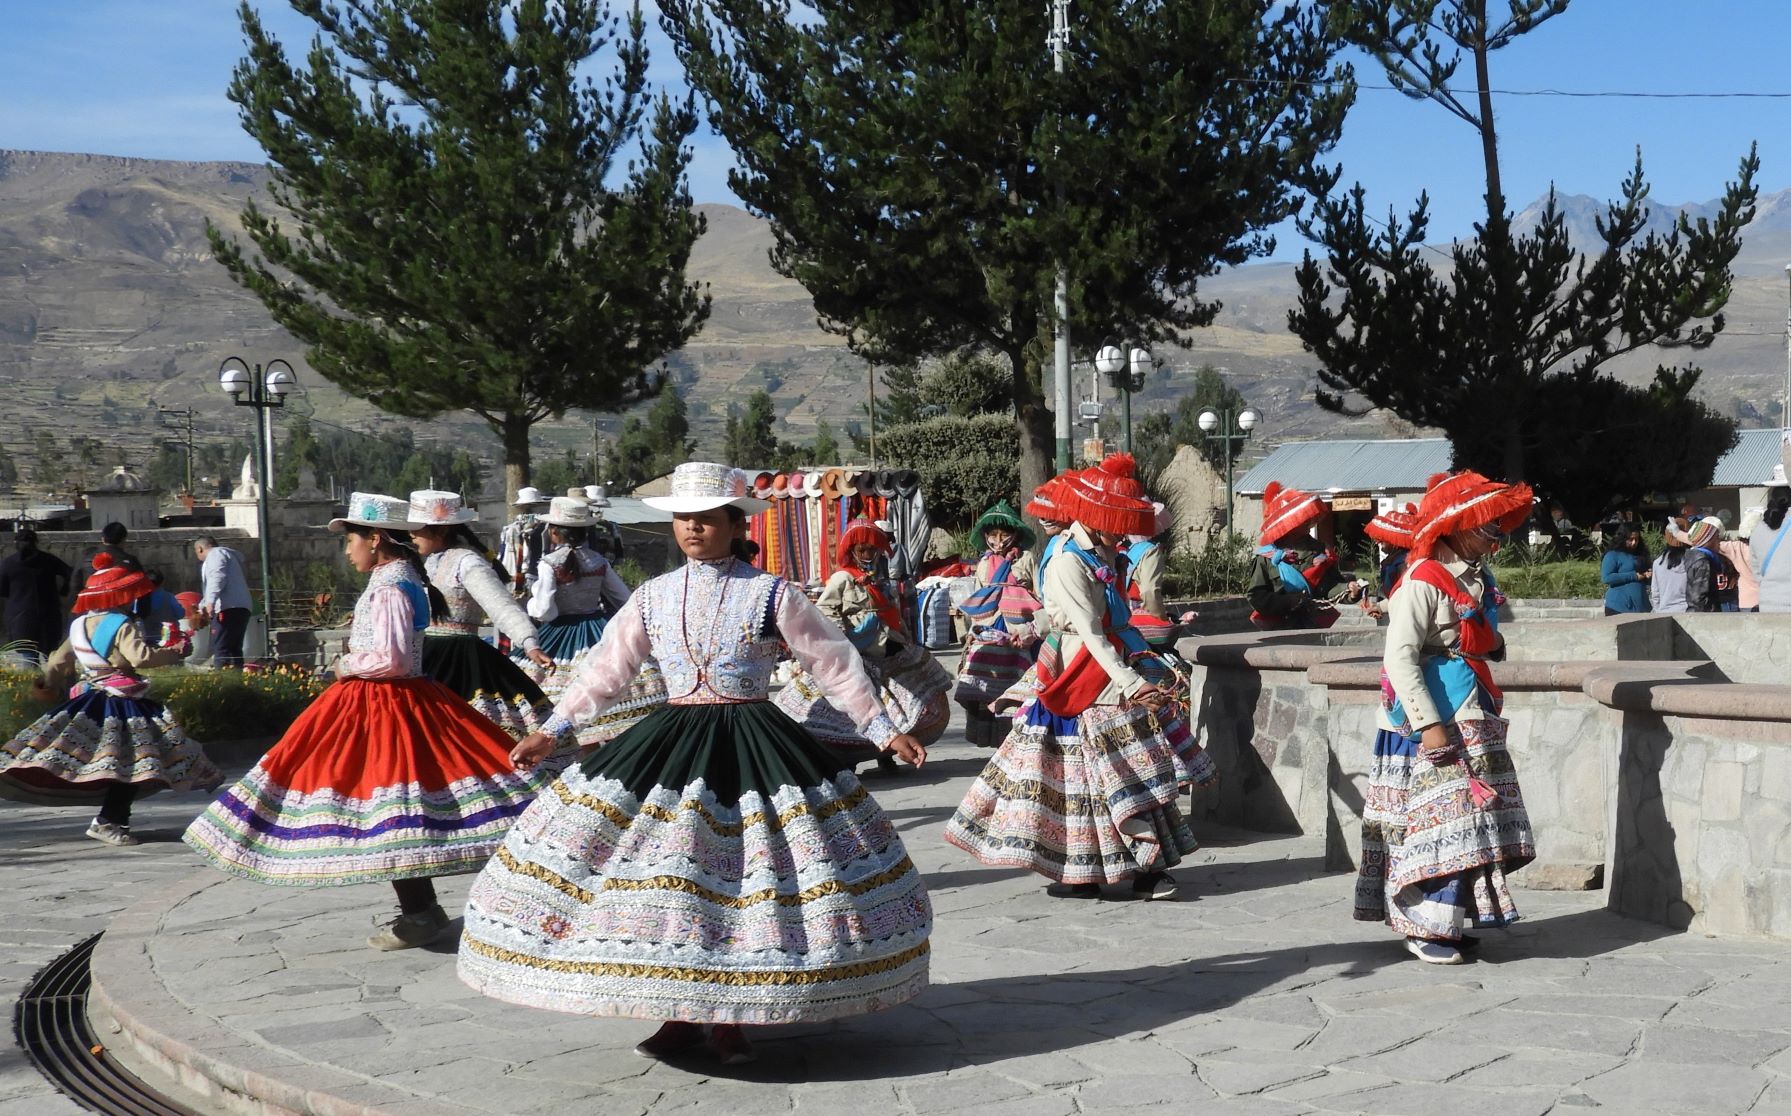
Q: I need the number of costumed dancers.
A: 13